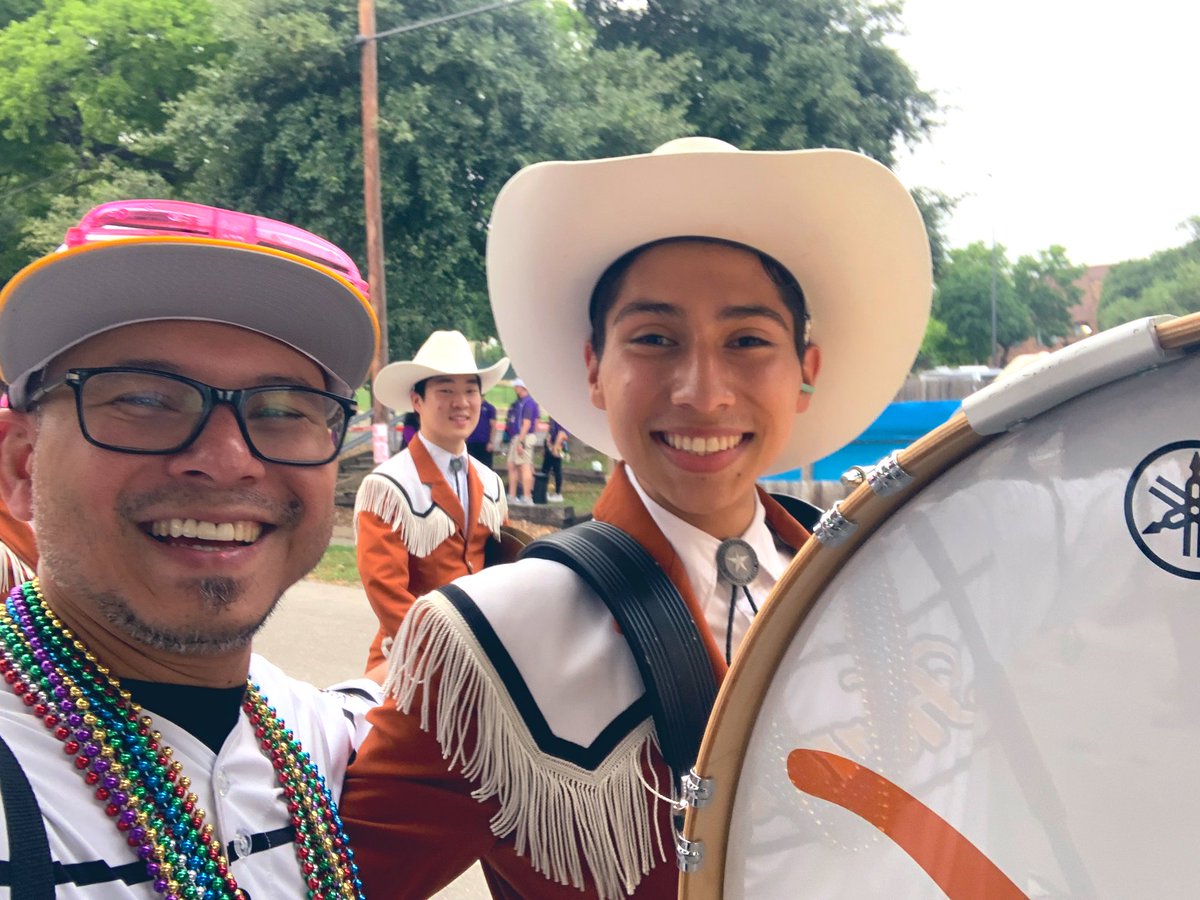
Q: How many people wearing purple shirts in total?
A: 4